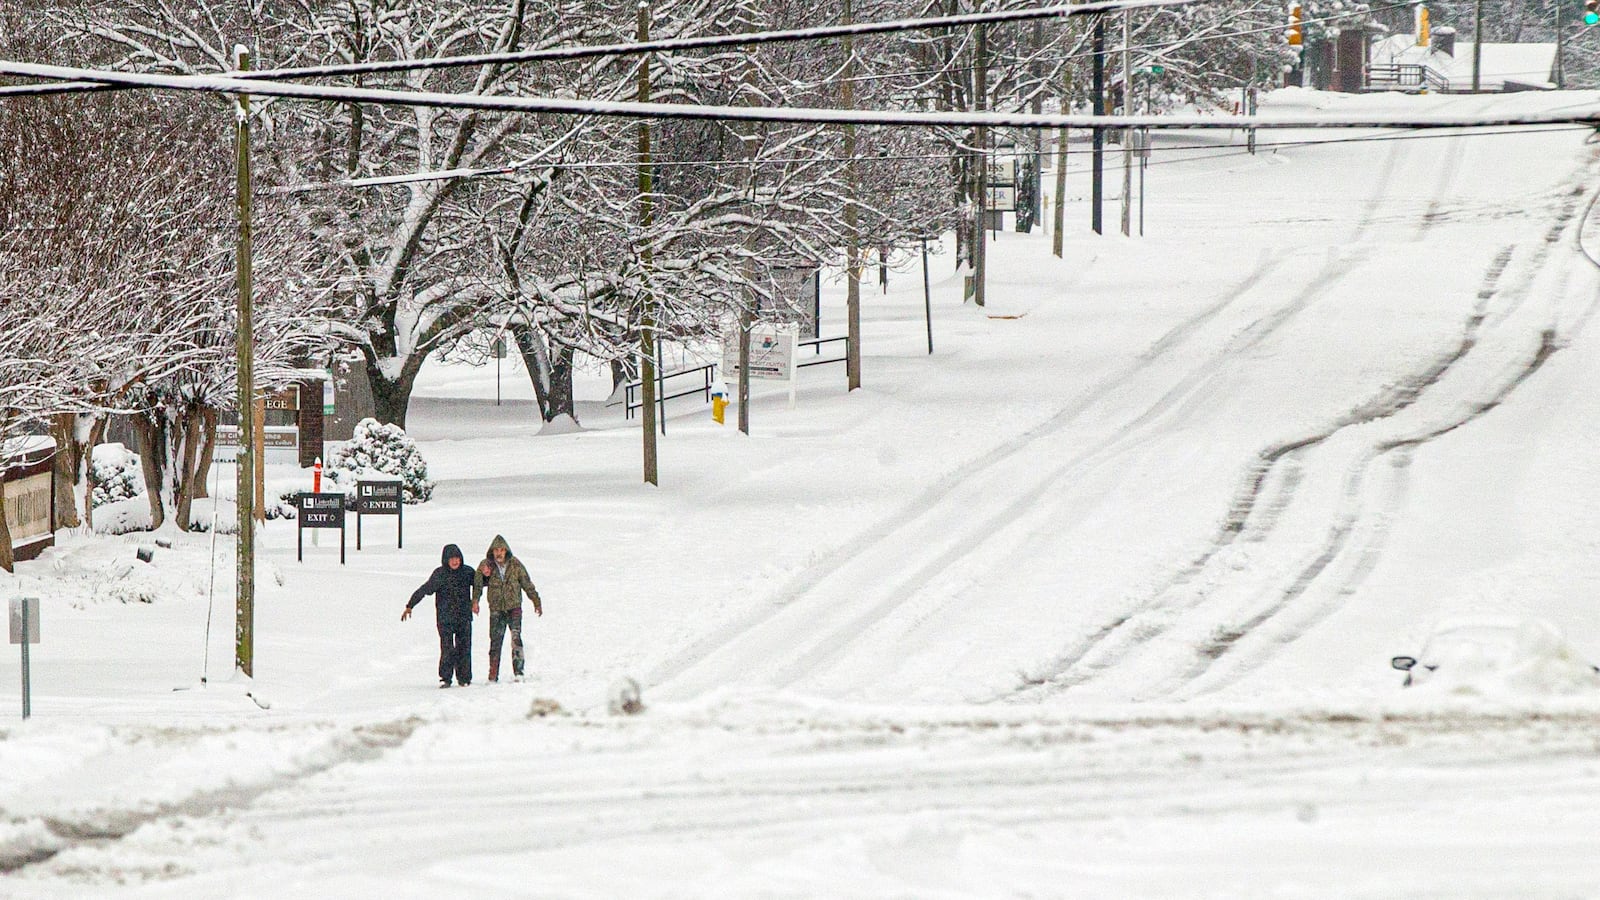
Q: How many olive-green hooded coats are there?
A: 1